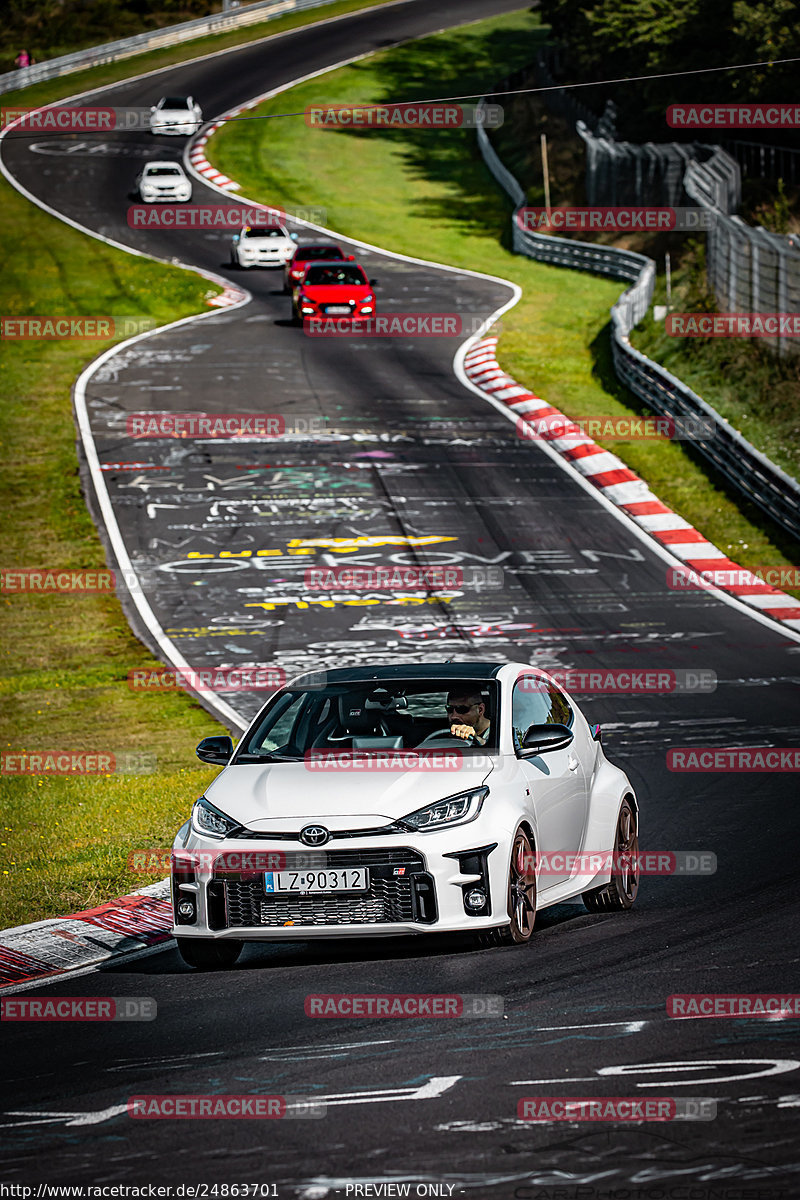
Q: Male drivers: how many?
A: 1